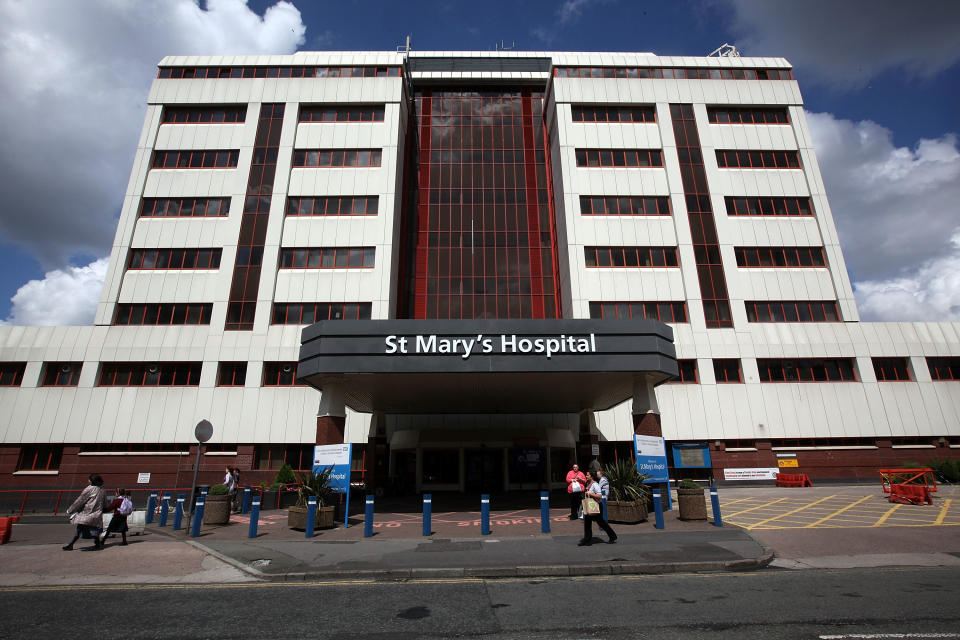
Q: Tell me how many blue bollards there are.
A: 15